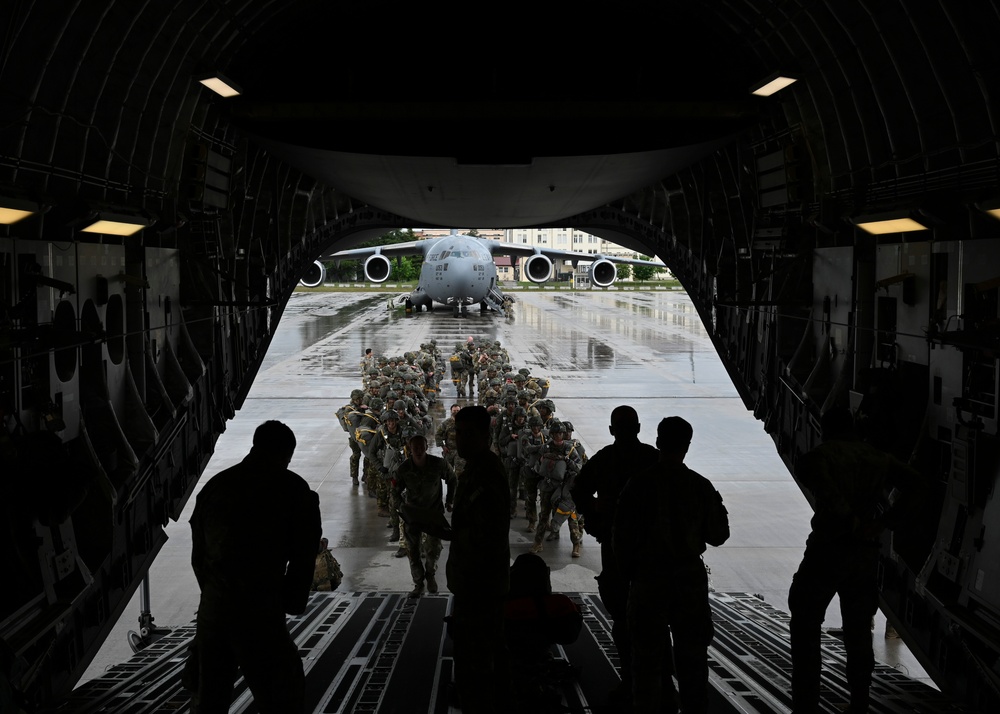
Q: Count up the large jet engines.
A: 4